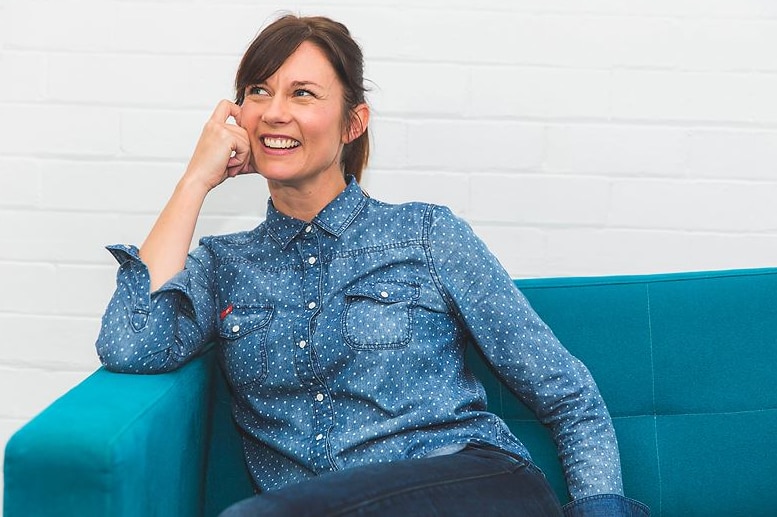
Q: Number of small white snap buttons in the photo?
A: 8